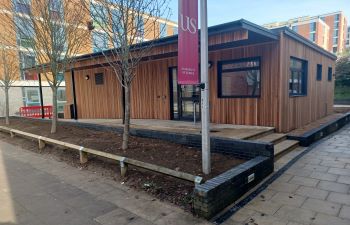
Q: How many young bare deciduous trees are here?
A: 3